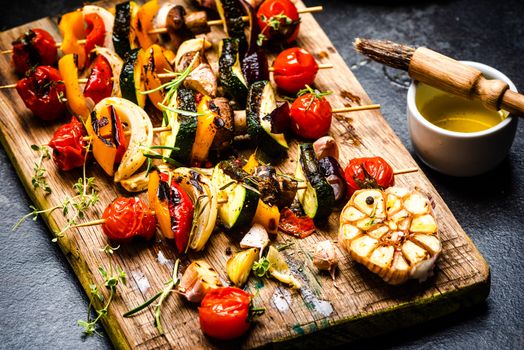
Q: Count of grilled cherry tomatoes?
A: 9